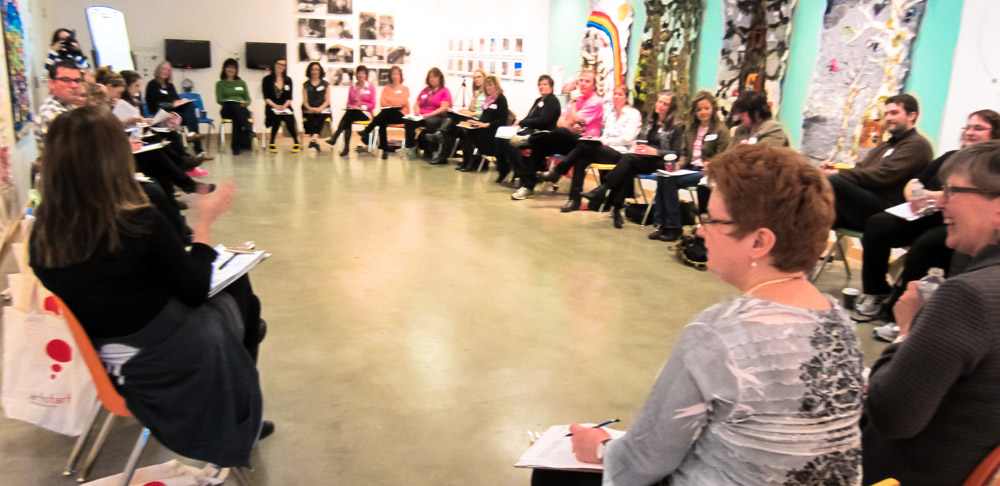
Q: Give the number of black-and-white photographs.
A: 13